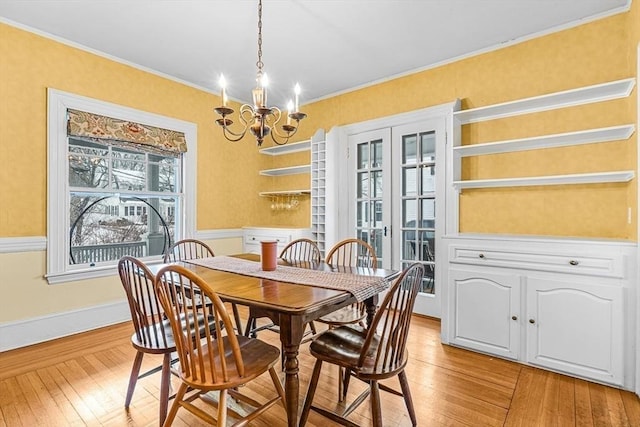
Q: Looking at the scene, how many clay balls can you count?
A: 0